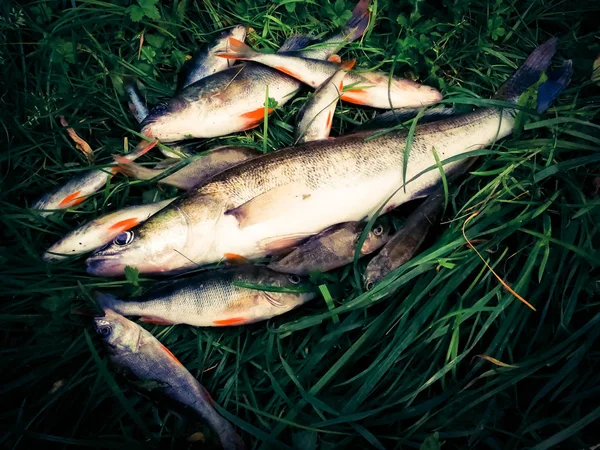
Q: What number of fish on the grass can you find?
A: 13